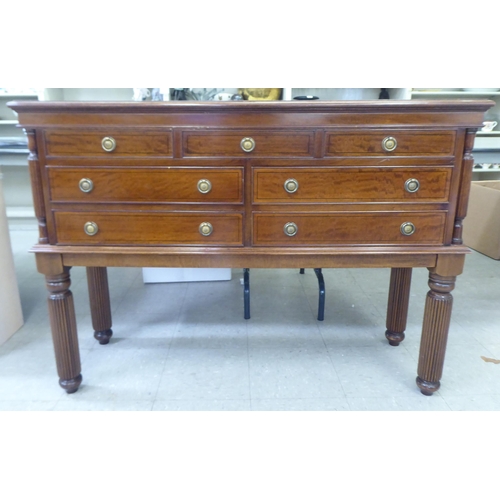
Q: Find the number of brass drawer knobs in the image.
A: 11